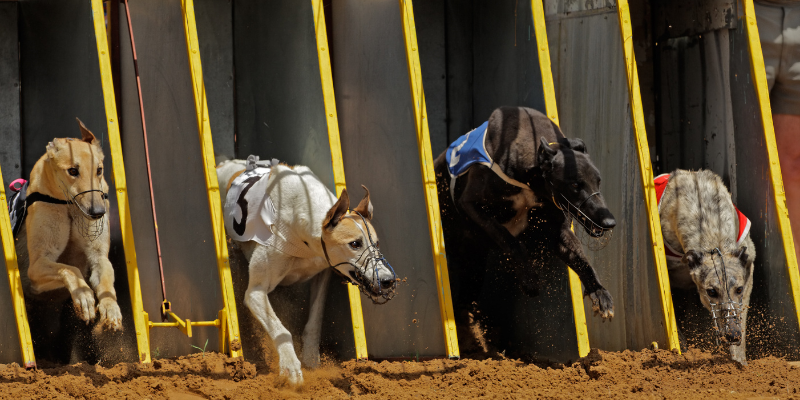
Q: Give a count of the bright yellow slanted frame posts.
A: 8